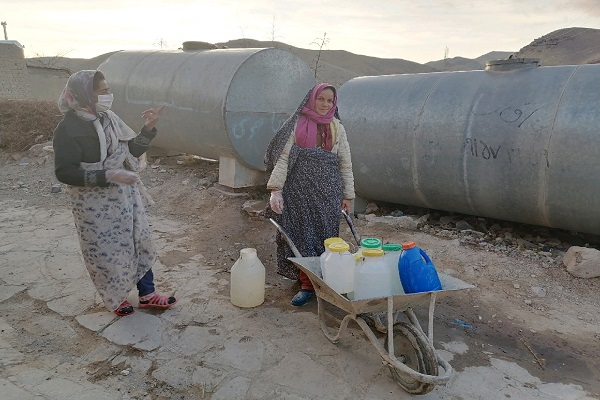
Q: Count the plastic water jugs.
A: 7